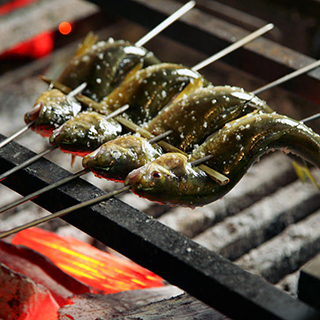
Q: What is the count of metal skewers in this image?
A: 4